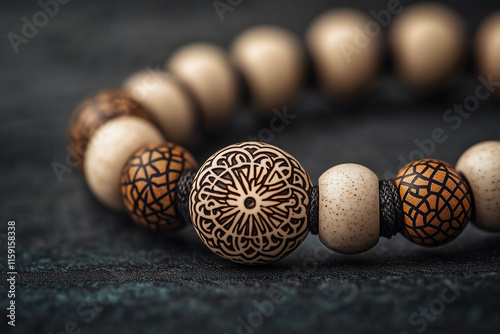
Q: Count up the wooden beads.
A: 13